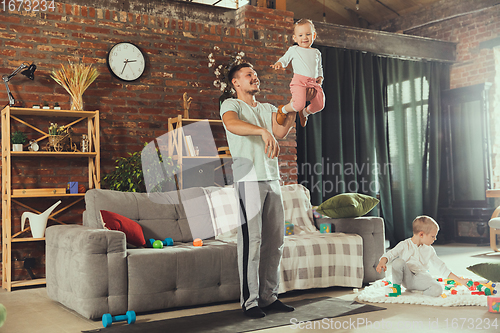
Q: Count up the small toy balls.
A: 2